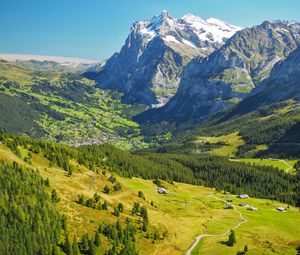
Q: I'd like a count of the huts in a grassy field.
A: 7